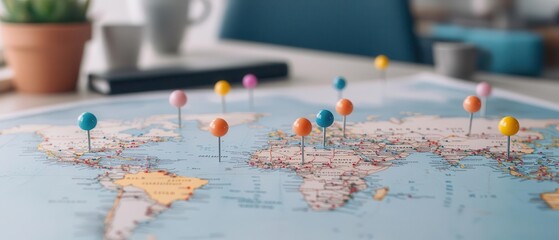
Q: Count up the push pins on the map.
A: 13